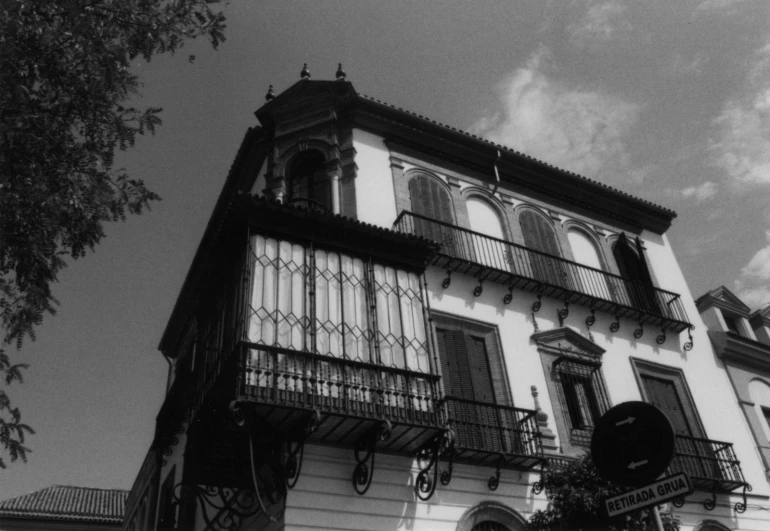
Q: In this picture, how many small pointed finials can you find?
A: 3